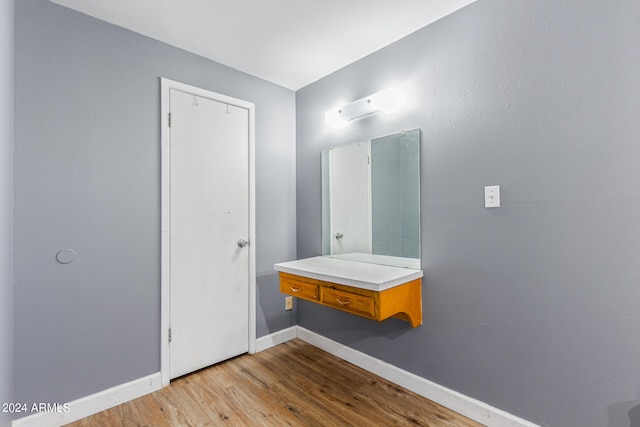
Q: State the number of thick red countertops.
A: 0